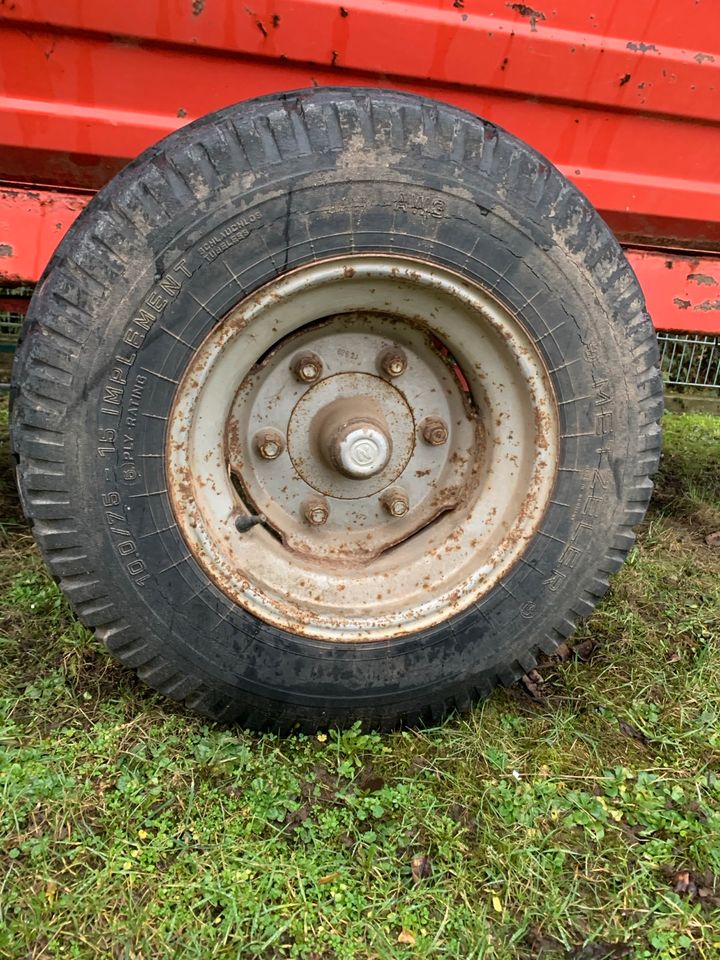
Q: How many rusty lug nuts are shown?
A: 6